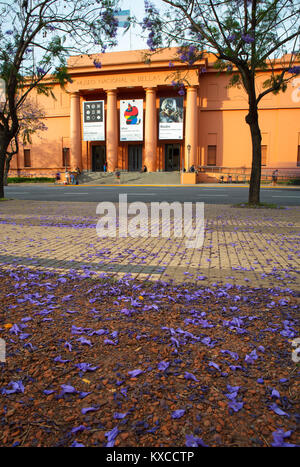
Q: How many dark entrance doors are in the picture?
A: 3